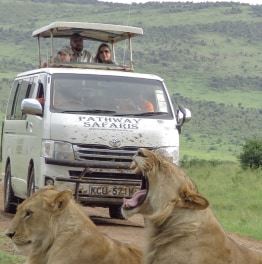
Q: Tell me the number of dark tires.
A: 3